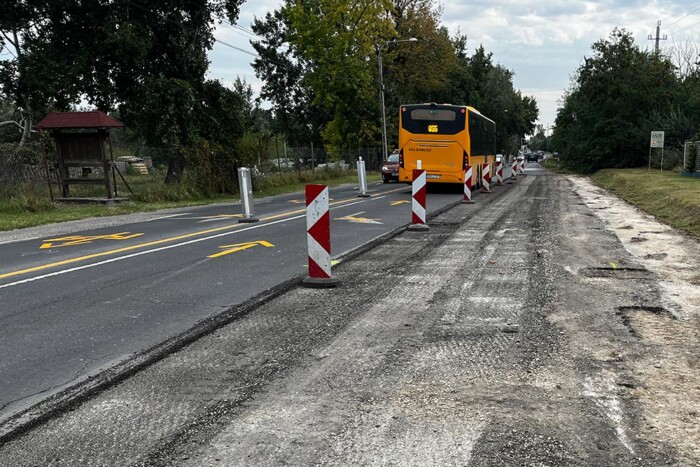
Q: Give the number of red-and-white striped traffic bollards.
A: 7